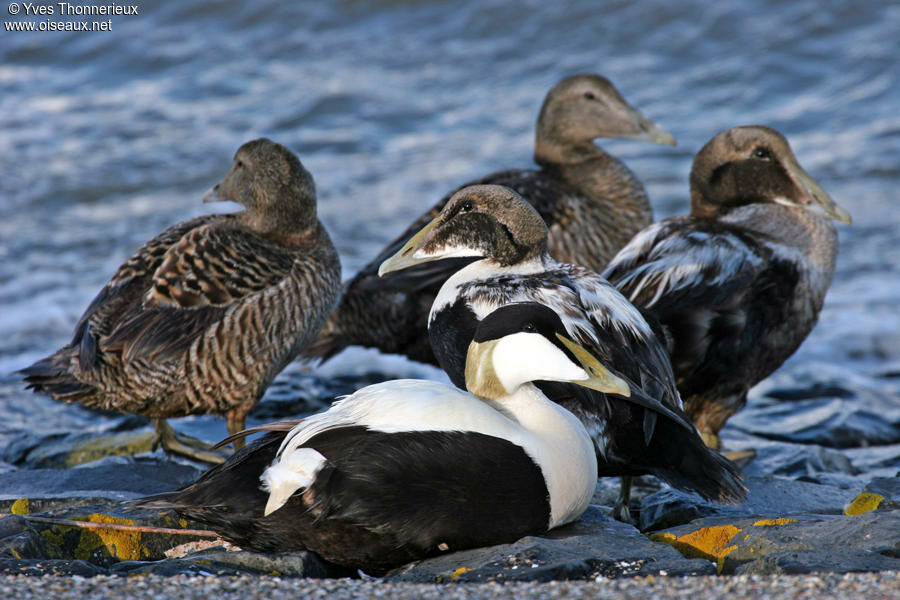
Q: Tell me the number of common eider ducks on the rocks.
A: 5